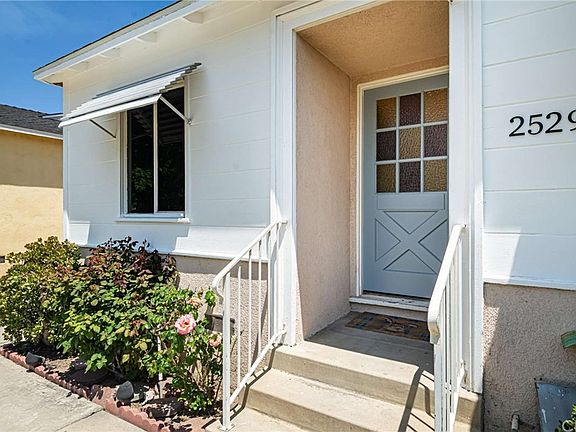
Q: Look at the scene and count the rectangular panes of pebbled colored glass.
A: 9